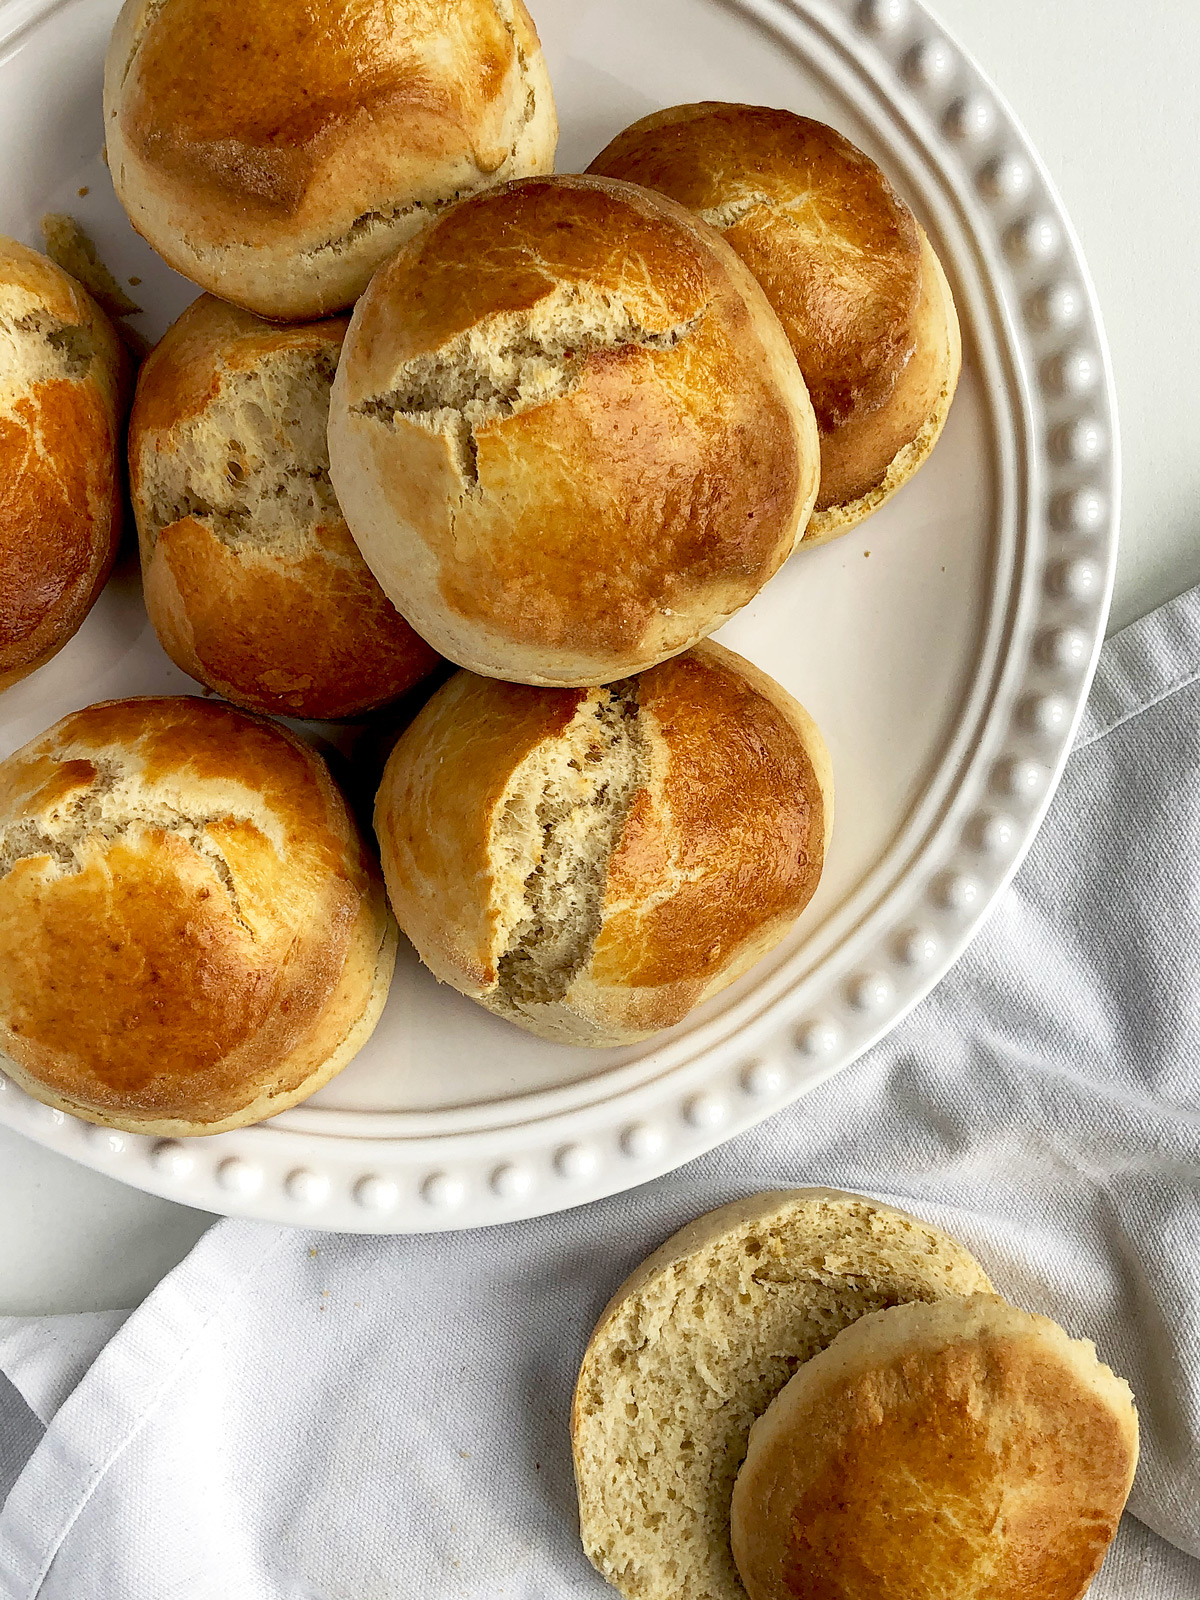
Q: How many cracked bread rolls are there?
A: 7